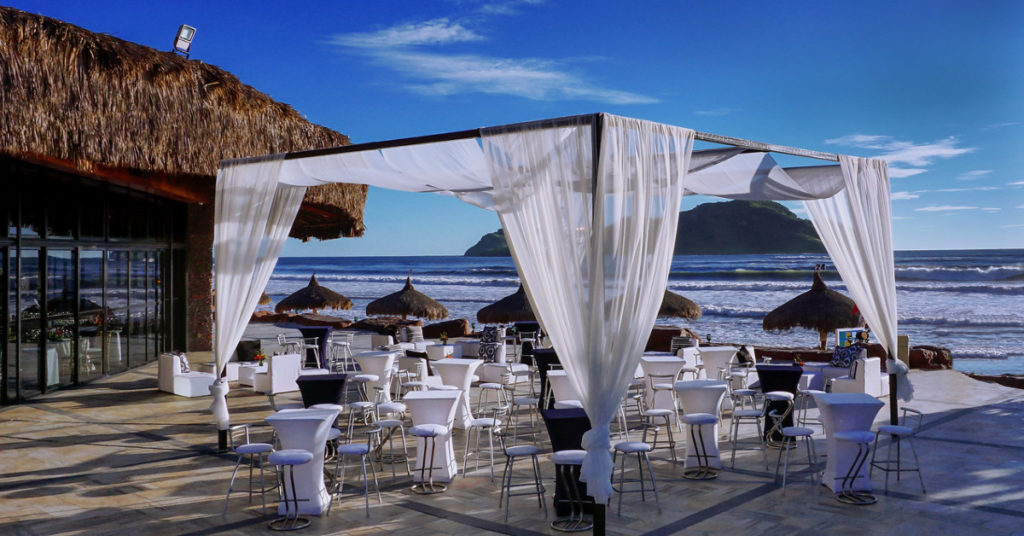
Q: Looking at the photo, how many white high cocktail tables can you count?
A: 9